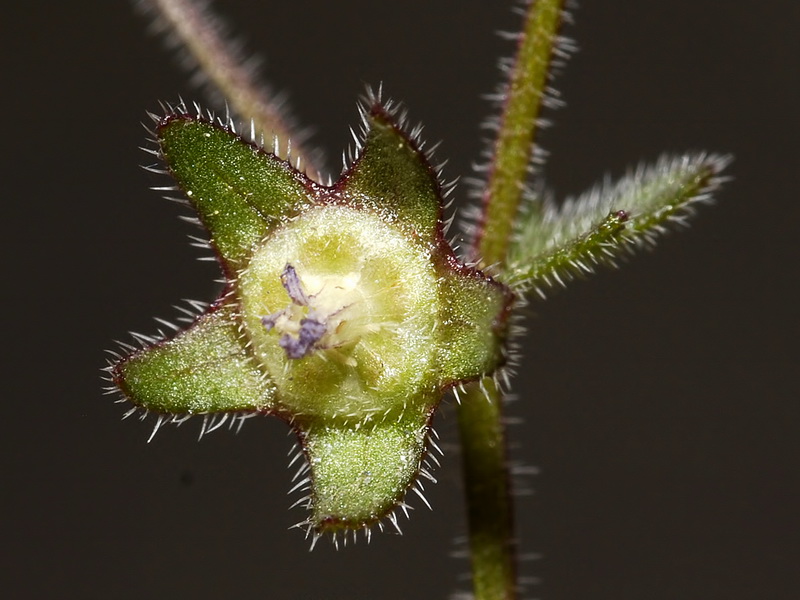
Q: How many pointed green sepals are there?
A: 5